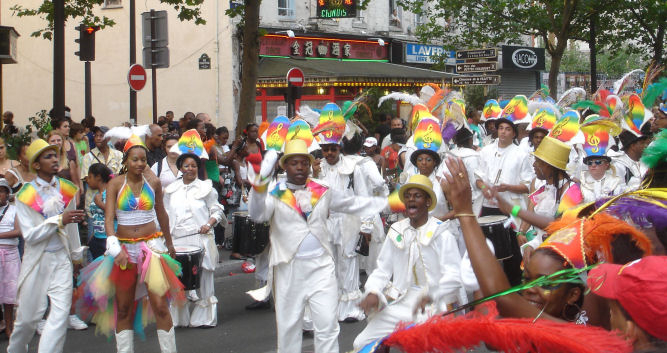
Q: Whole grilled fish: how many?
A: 0